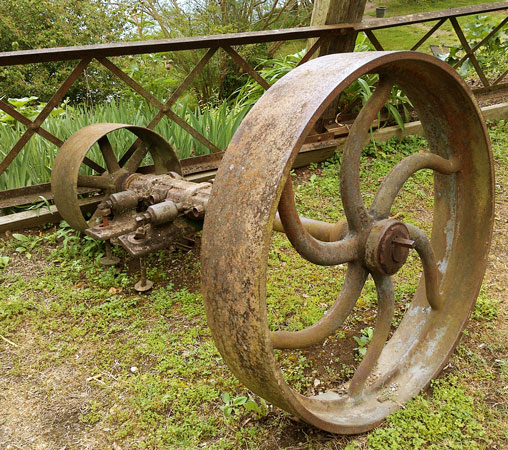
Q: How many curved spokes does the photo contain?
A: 6